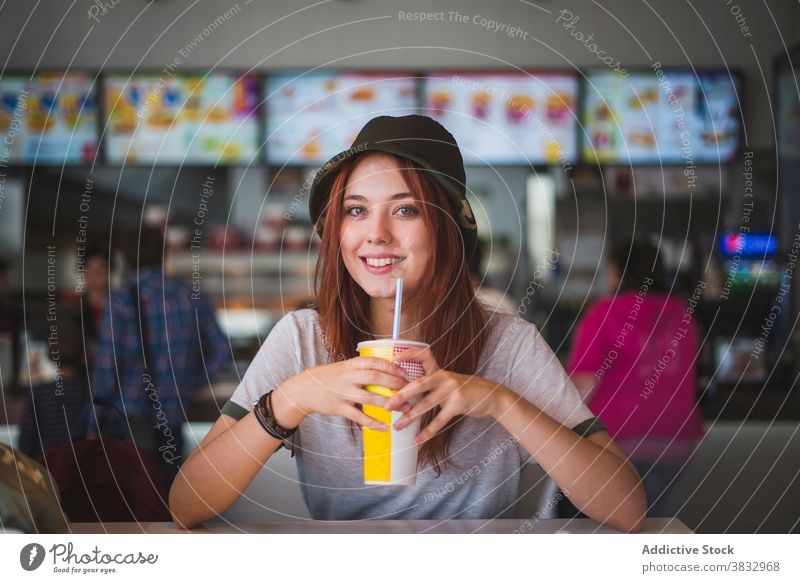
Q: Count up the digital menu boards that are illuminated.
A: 5